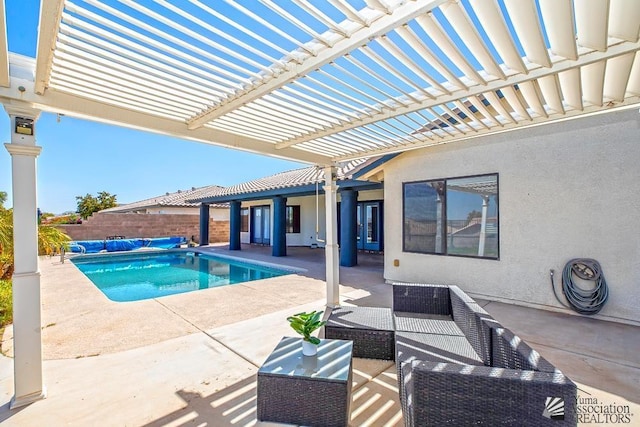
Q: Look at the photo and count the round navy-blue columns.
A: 4